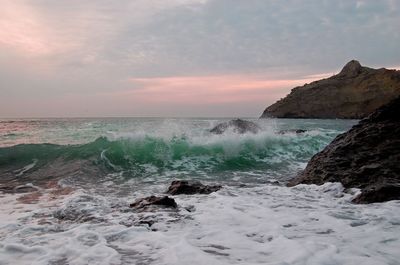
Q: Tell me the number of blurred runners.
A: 0